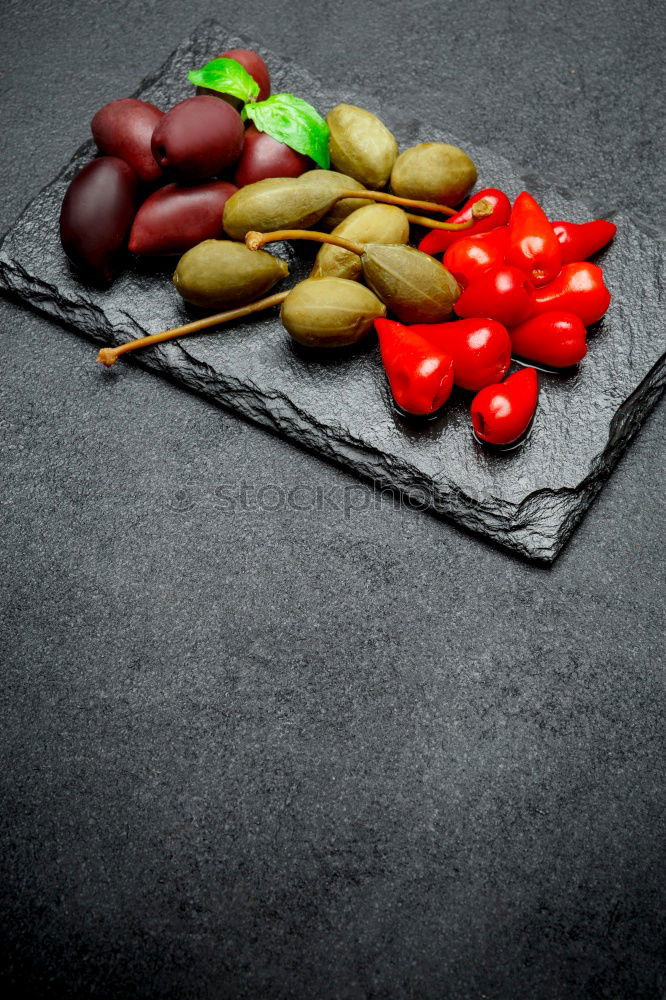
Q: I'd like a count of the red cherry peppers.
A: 10